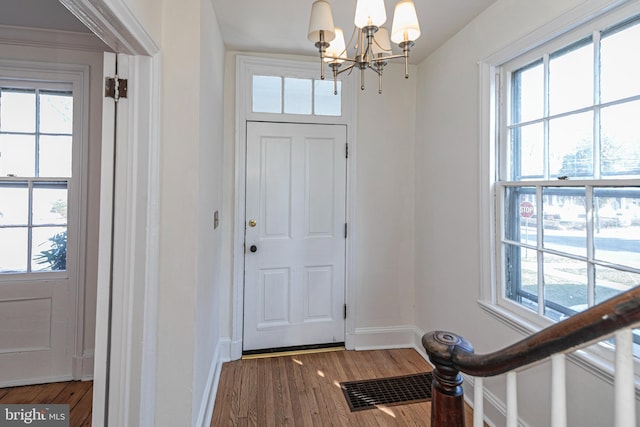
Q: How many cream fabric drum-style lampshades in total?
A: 5